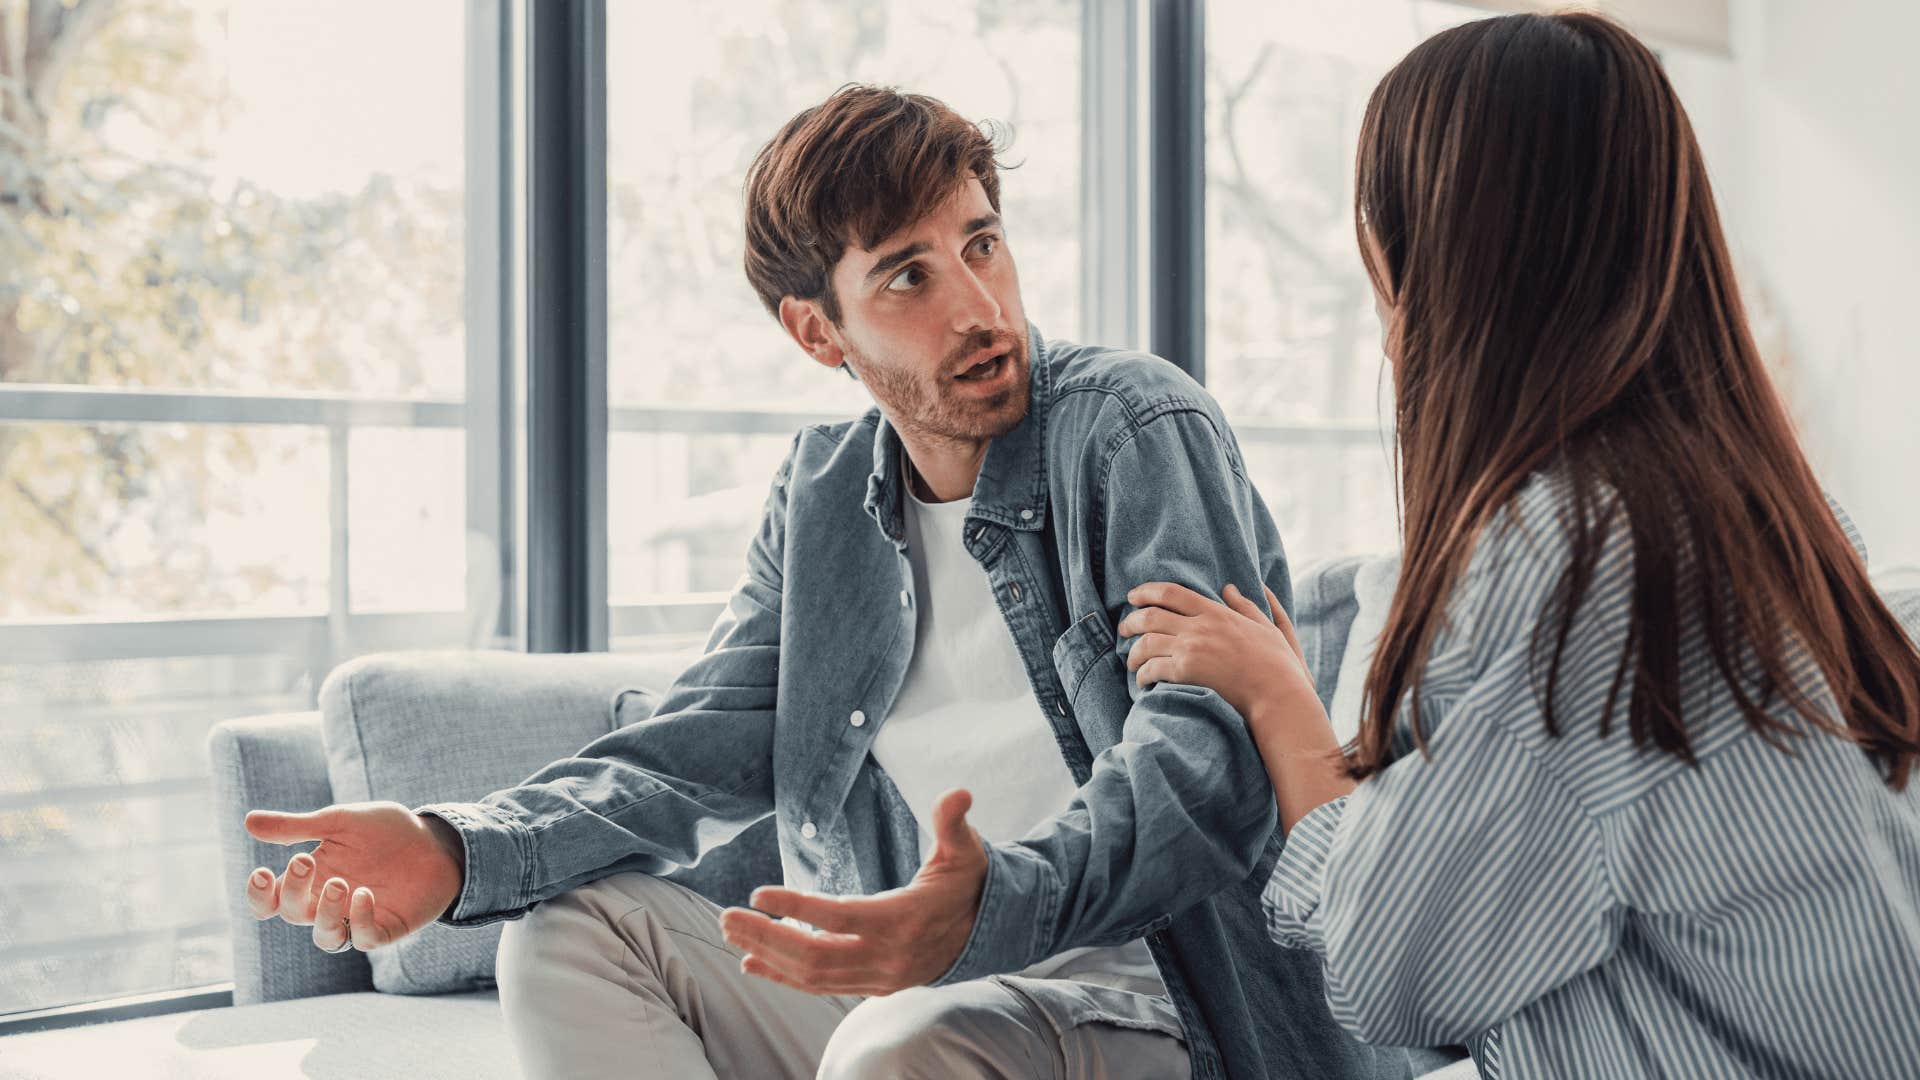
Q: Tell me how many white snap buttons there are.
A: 4